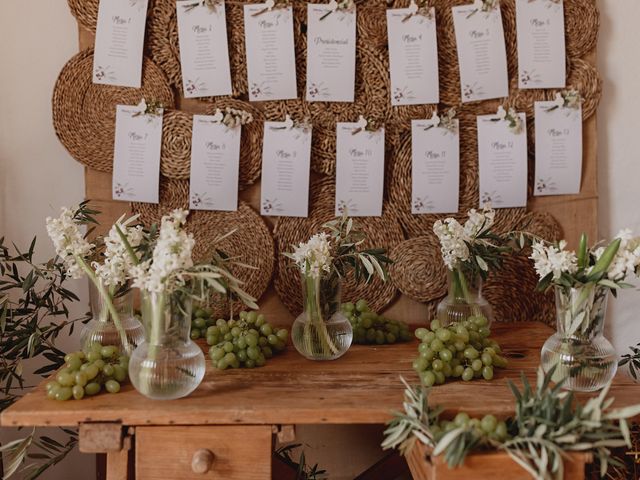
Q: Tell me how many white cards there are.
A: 14